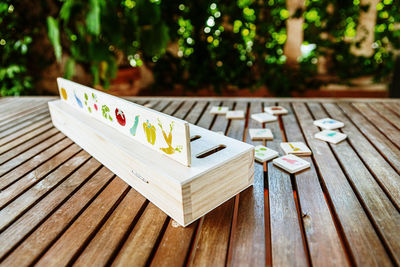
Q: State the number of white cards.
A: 10